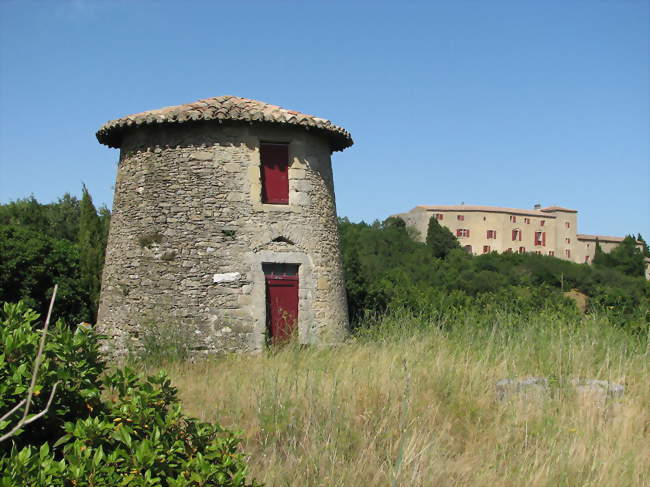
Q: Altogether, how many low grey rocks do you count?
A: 2